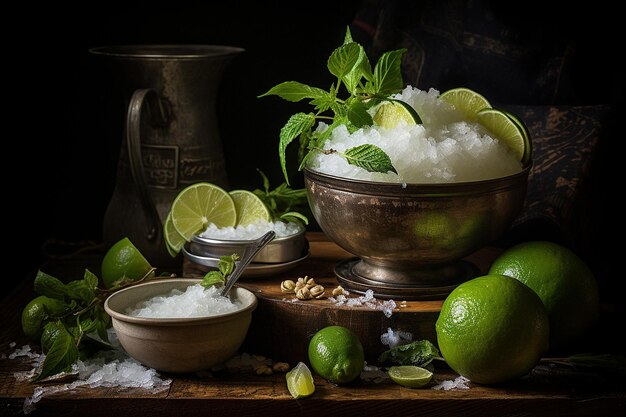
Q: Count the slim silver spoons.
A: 1